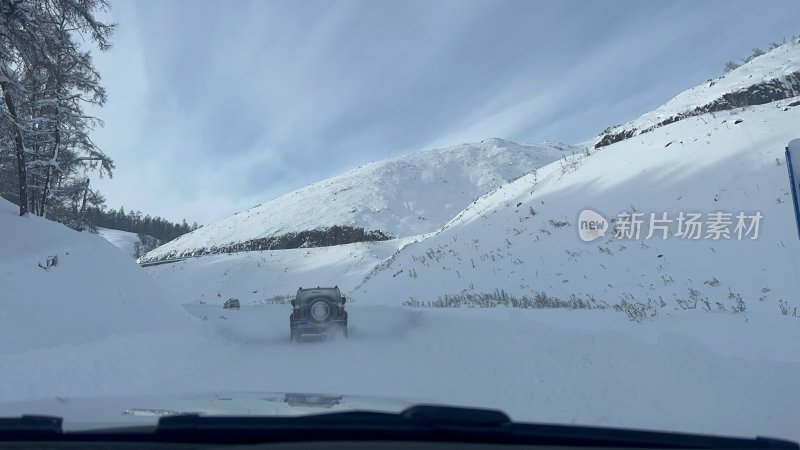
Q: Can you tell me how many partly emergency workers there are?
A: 0